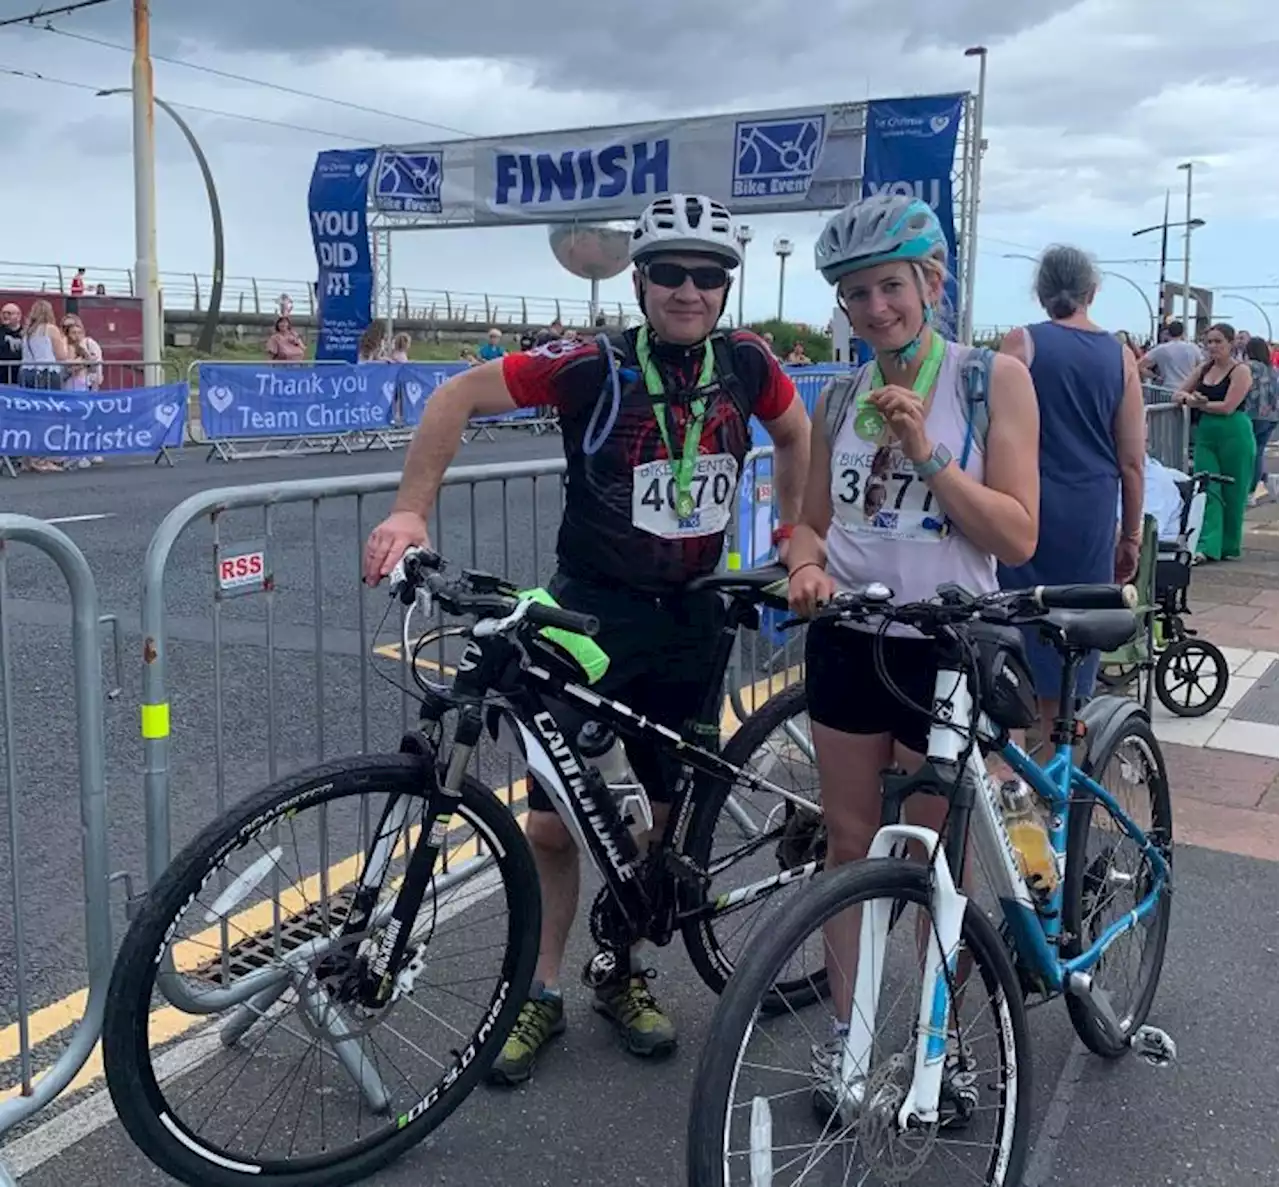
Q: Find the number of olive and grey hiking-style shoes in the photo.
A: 2